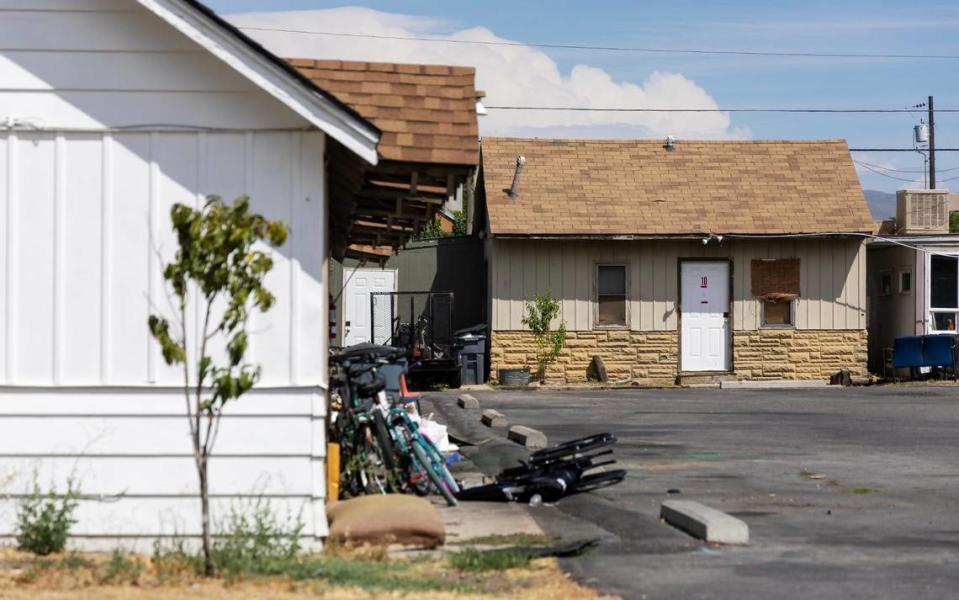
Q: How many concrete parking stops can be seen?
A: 4